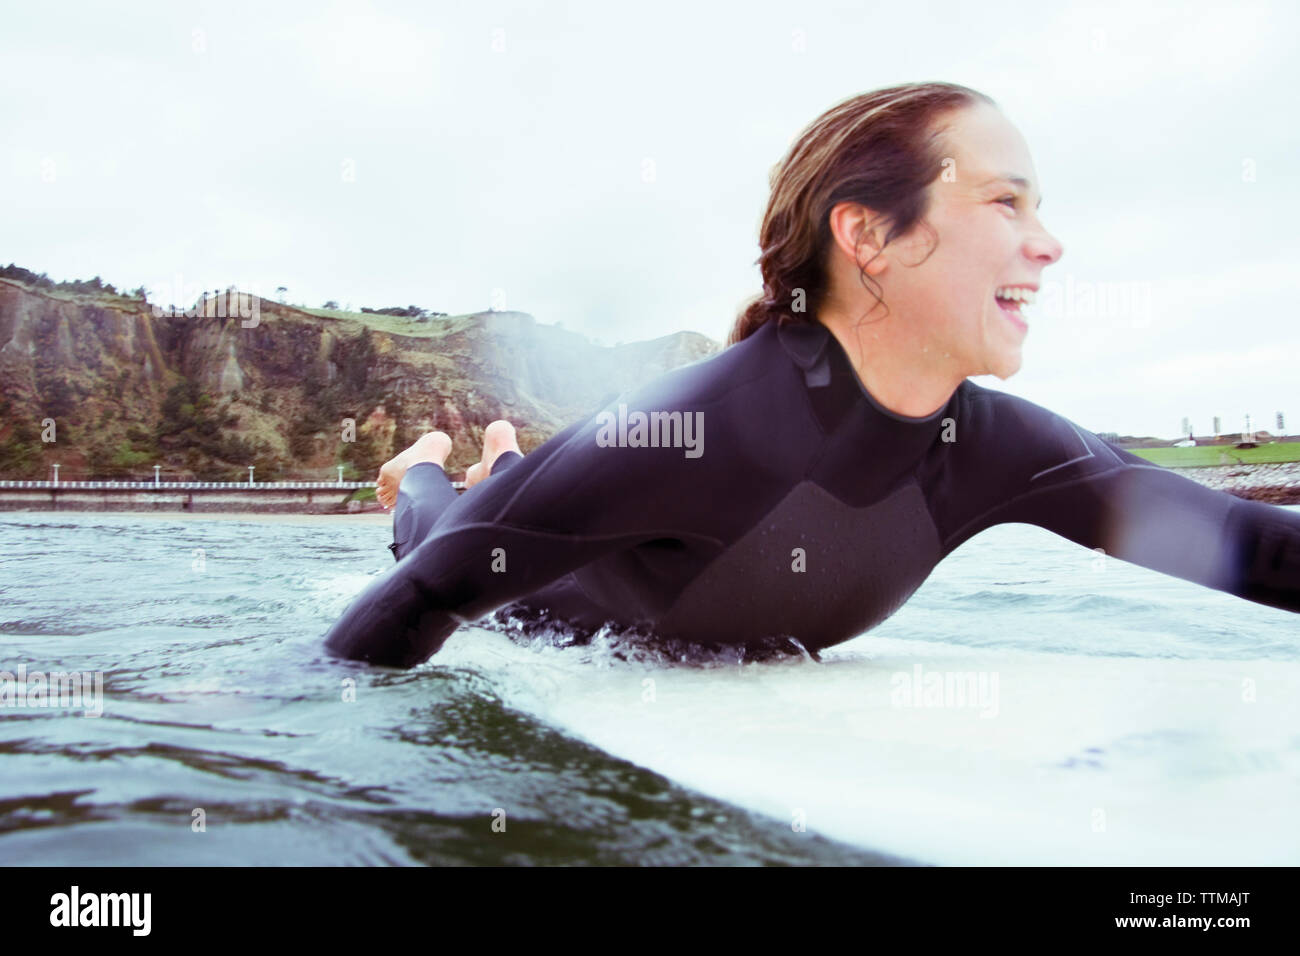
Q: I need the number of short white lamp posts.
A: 4